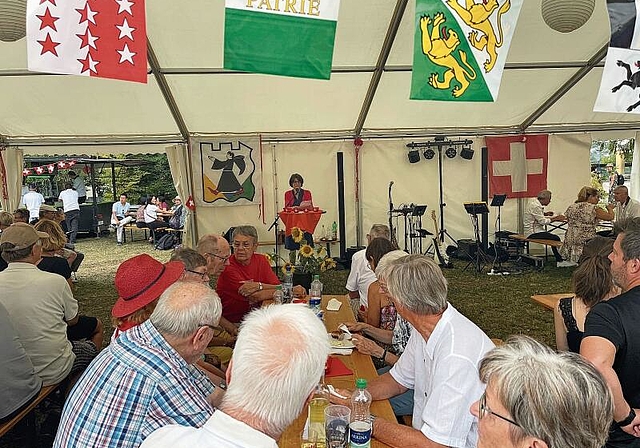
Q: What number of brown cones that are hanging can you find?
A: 2